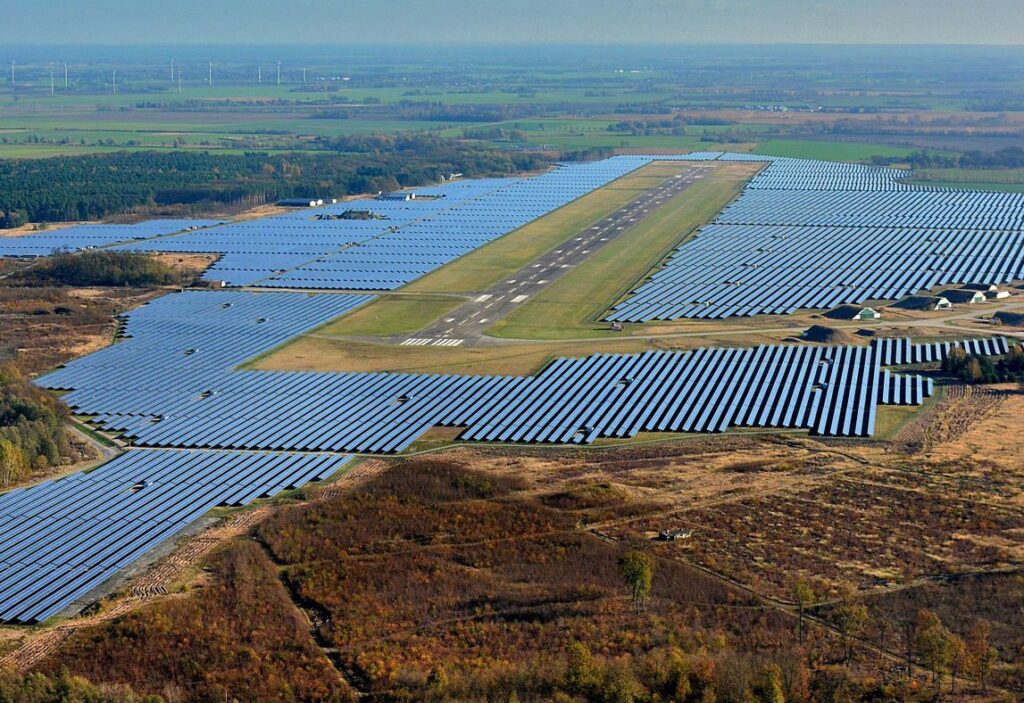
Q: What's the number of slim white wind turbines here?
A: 10